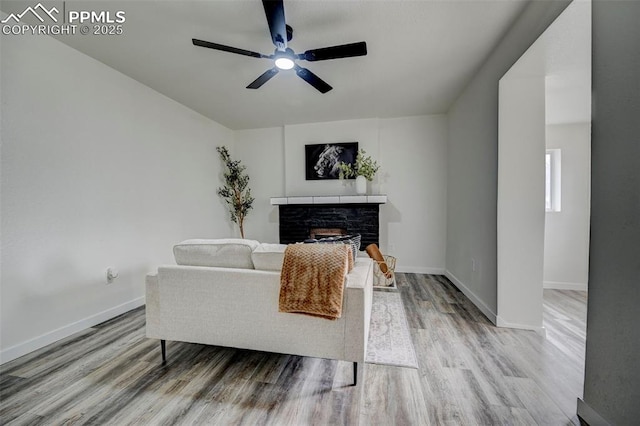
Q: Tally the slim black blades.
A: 5